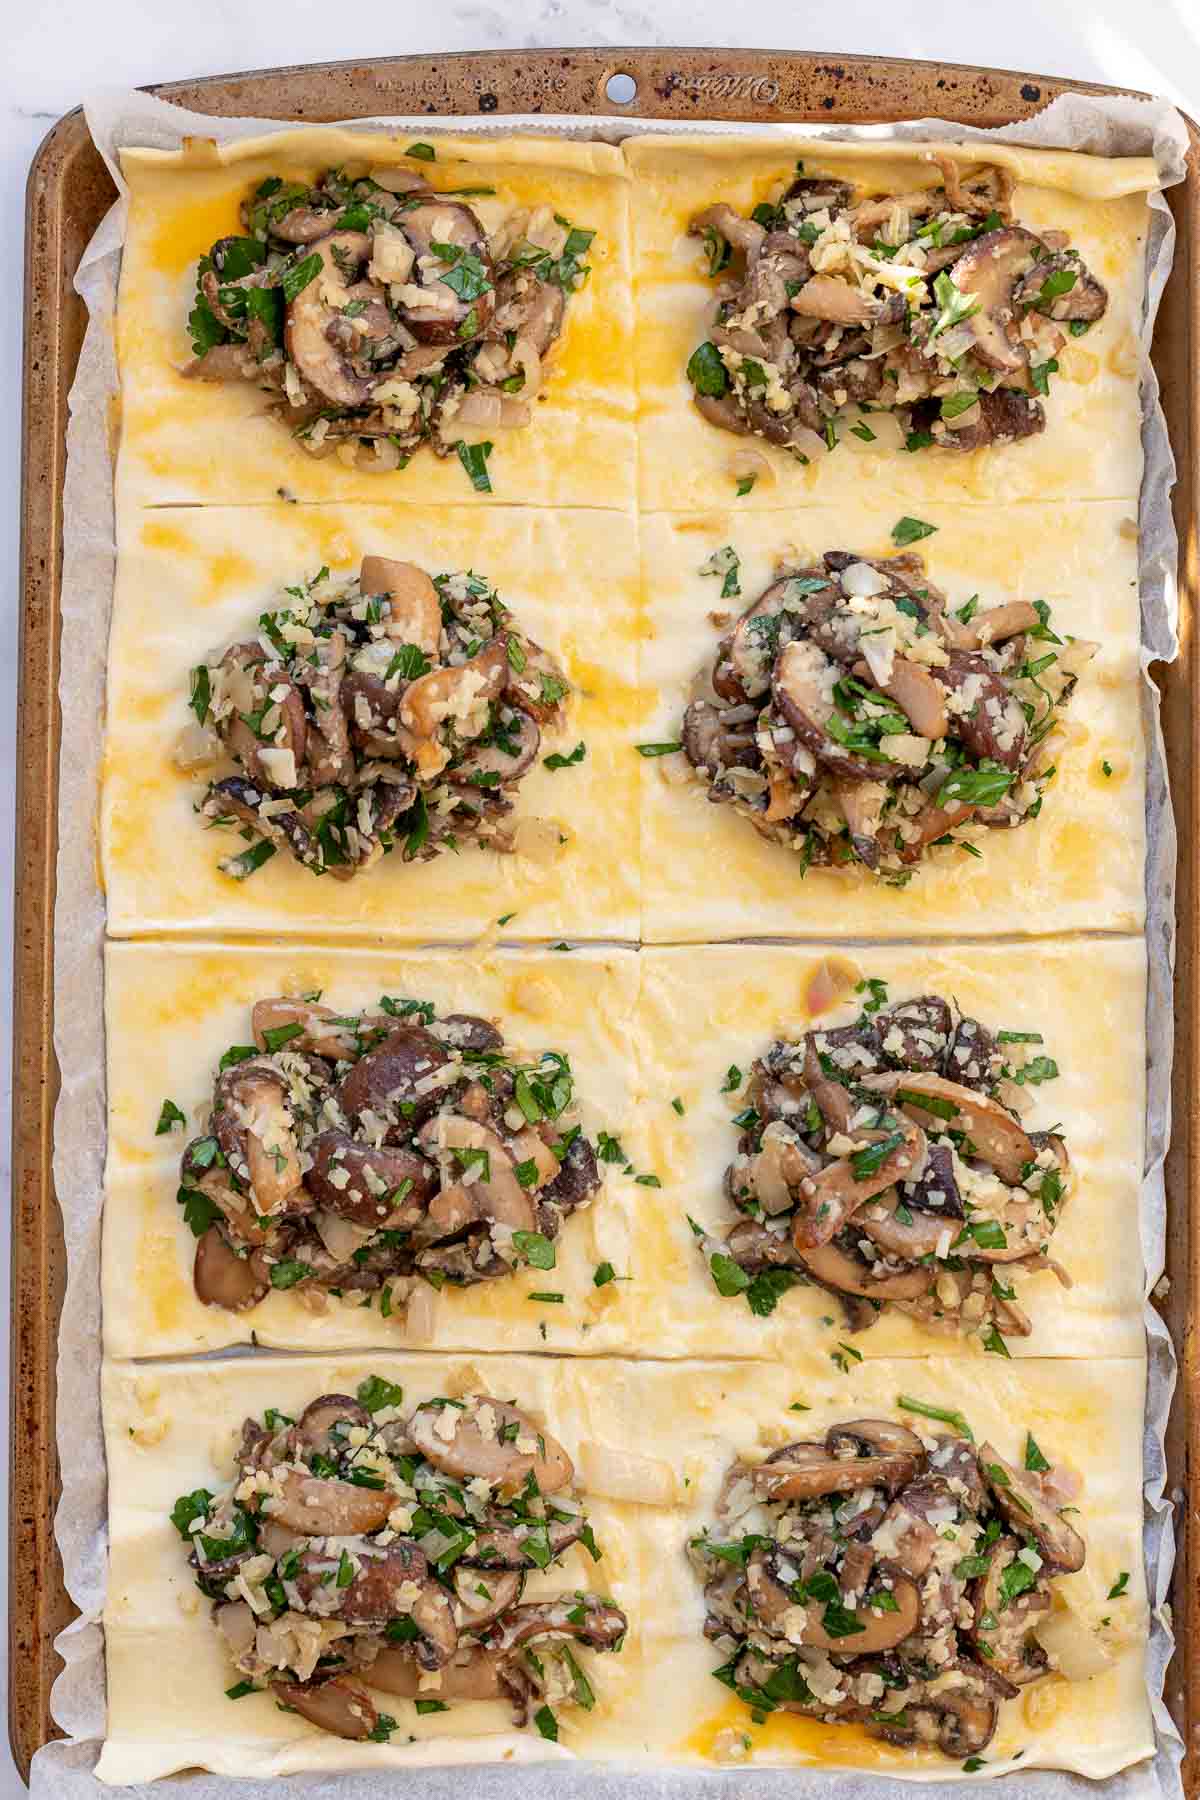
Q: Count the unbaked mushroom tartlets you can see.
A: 8